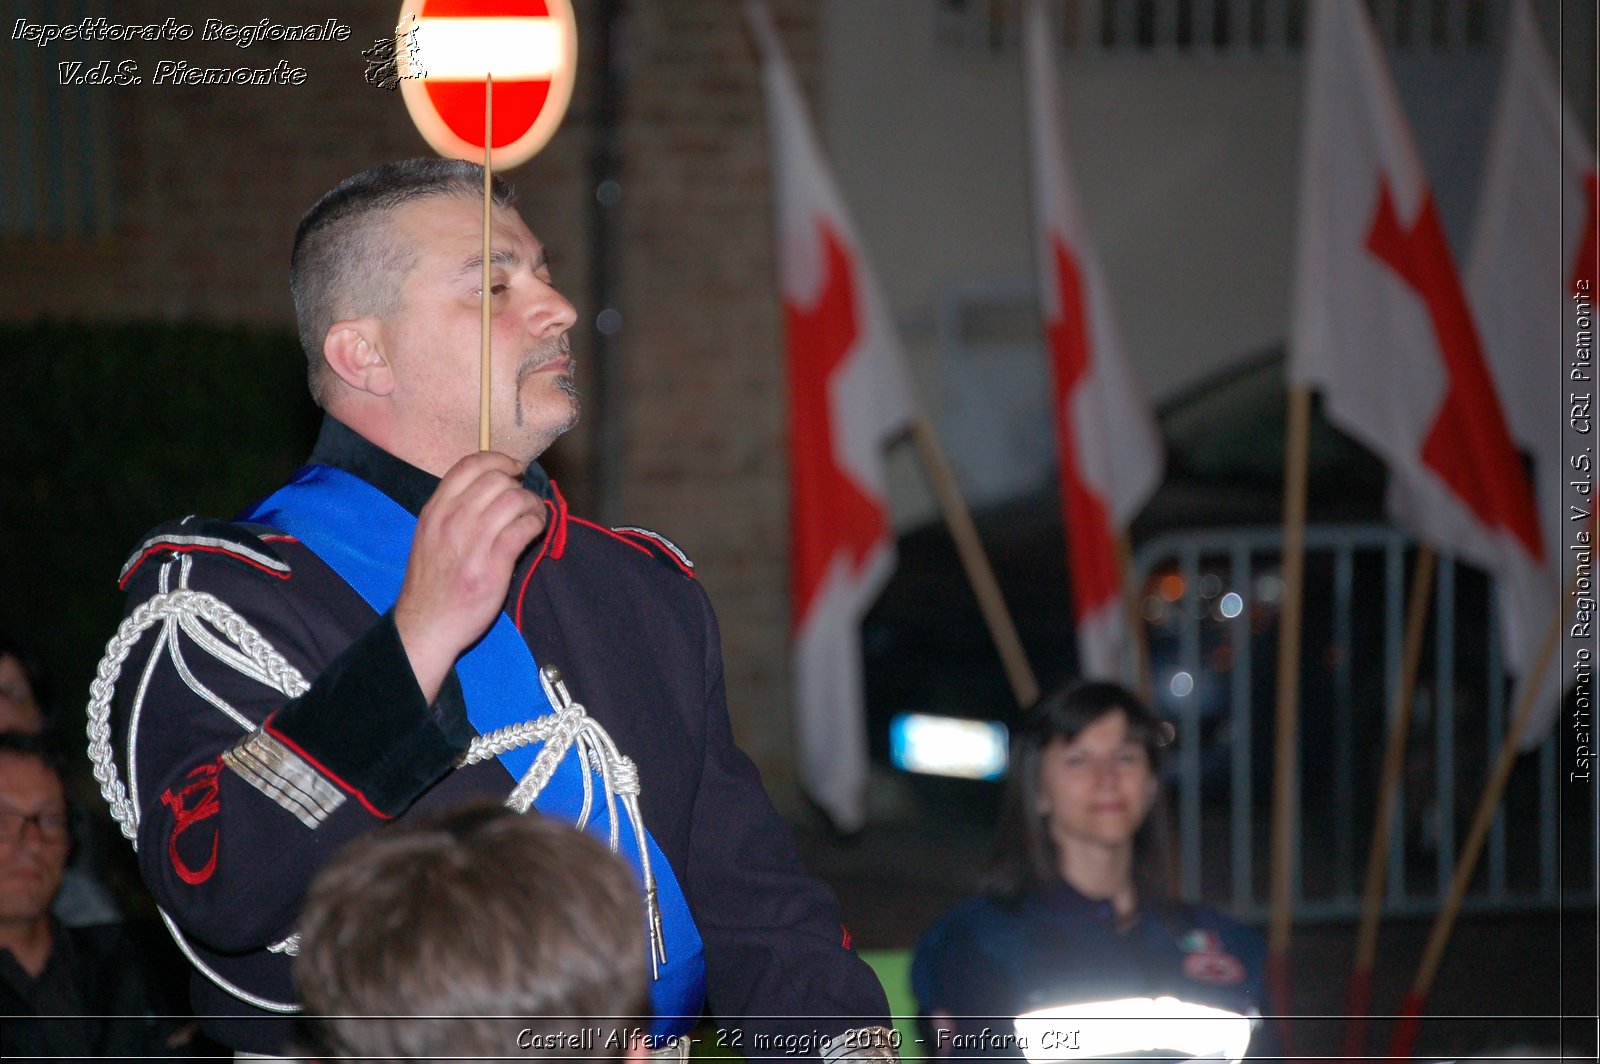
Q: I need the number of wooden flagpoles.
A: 5